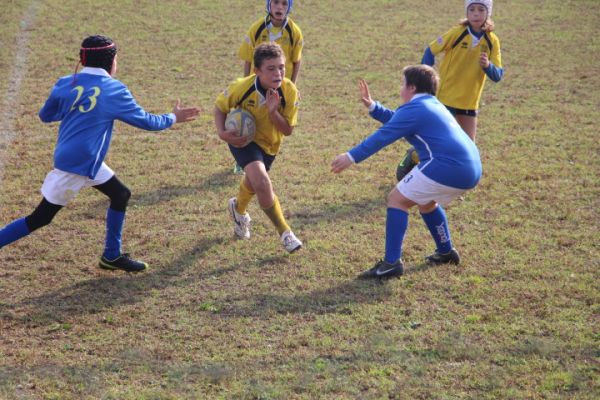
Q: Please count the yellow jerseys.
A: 3